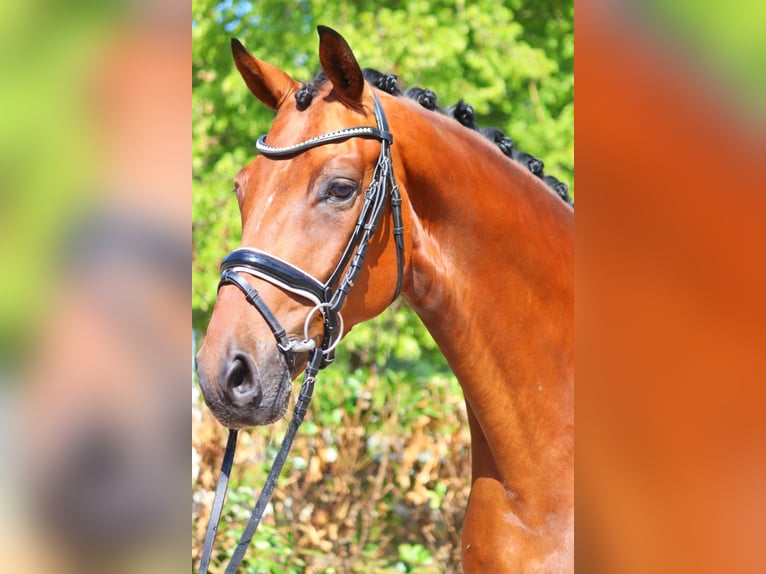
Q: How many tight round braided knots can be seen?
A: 7